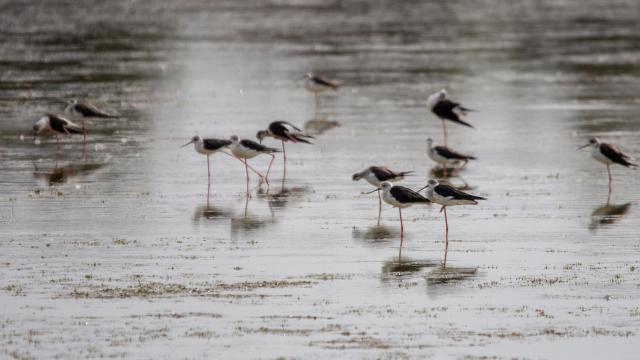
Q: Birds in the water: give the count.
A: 12